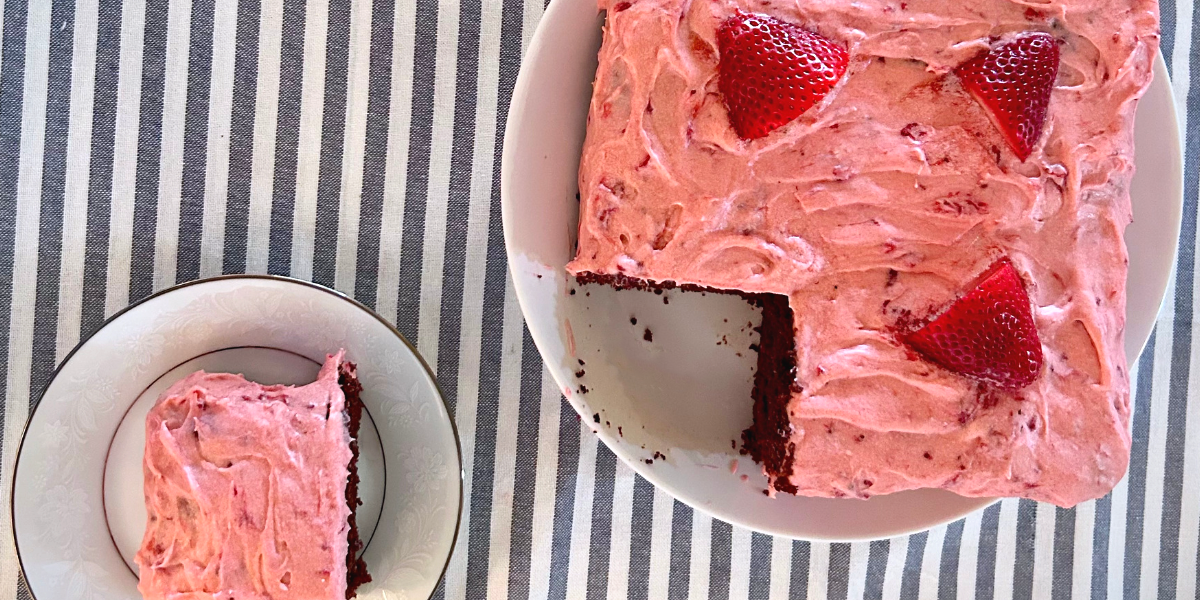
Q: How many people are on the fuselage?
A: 0